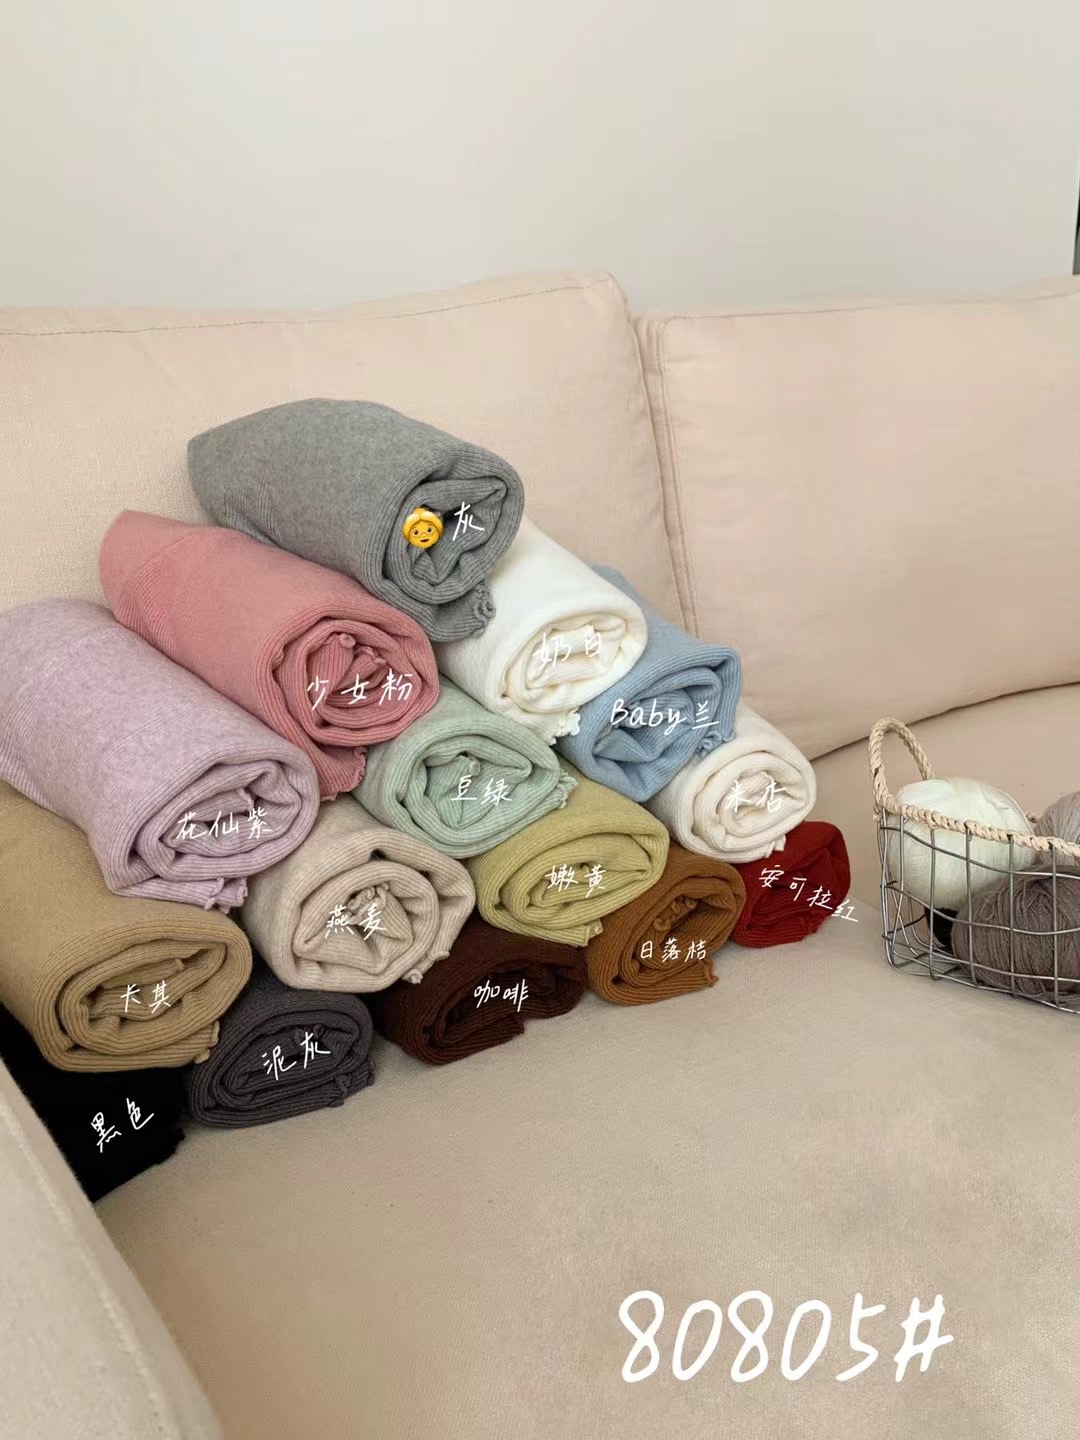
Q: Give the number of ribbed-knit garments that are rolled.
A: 15